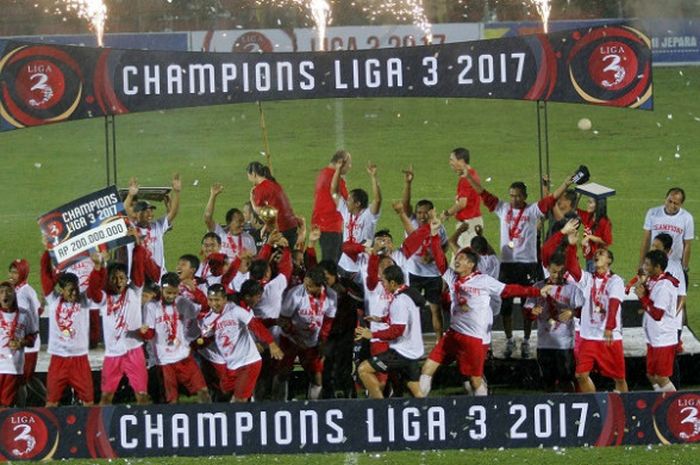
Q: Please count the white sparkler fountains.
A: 4